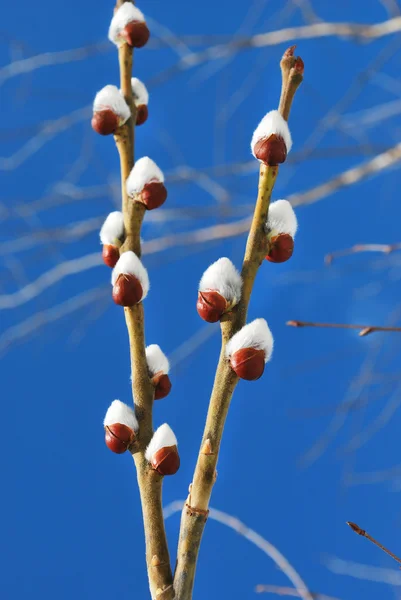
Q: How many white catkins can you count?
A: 13